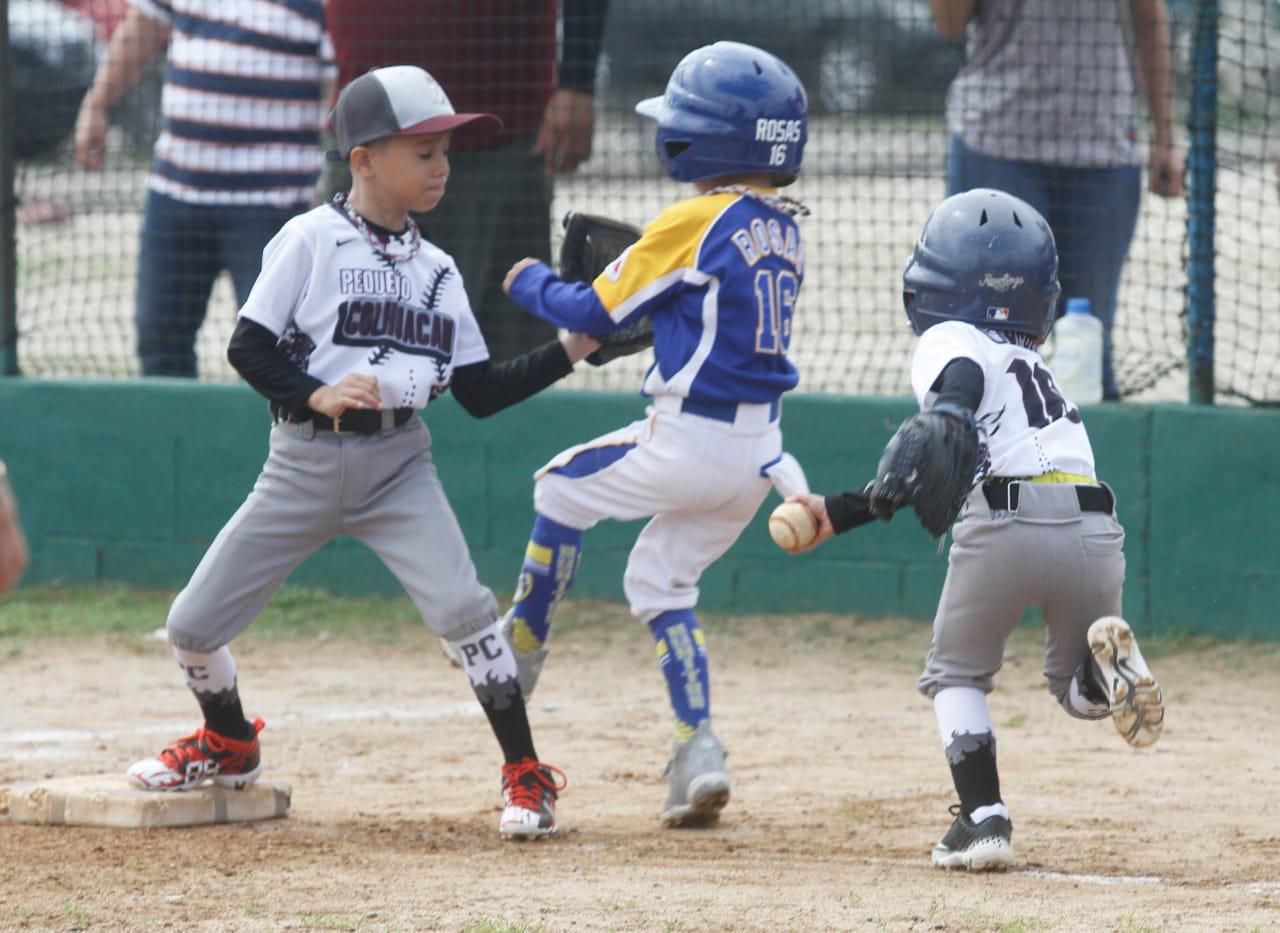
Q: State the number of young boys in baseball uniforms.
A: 3